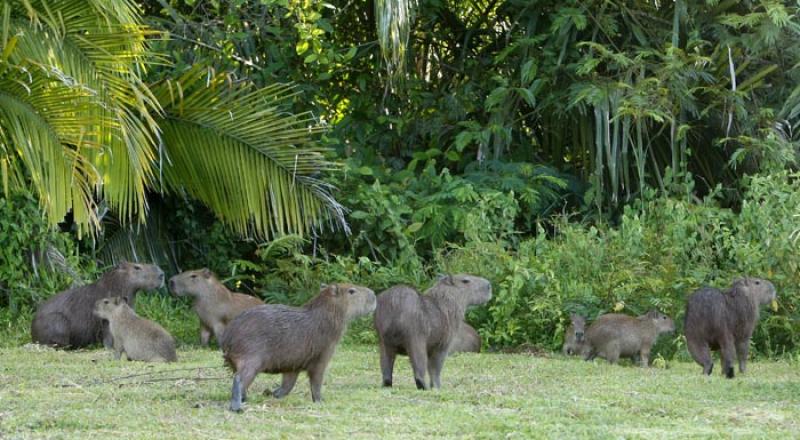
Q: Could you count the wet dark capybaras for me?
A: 4